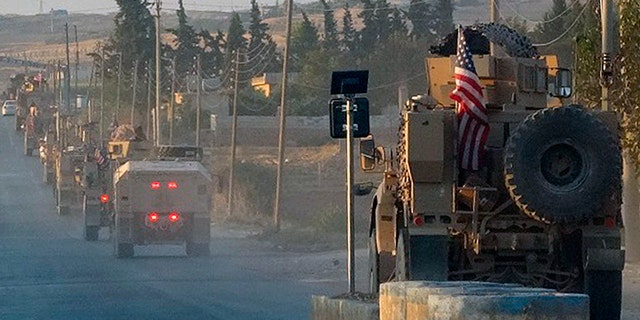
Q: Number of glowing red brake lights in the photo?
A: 5